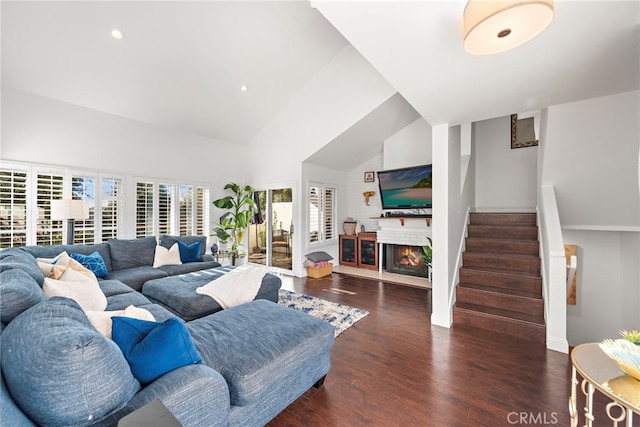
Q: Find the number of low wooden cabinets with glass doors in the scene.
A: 2